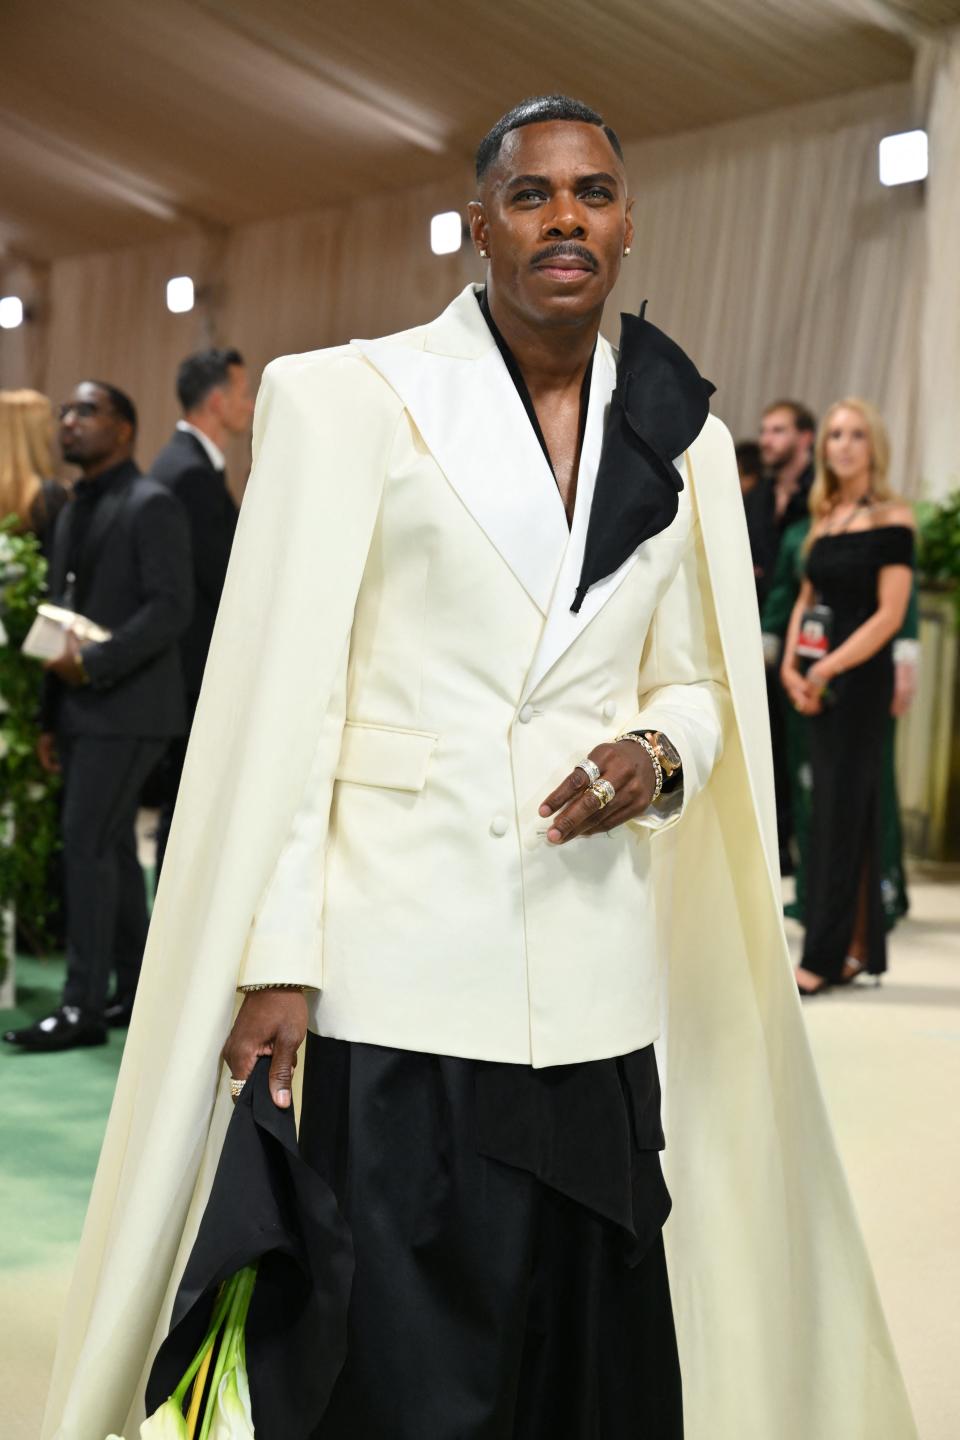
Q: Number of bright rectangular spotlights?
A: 4